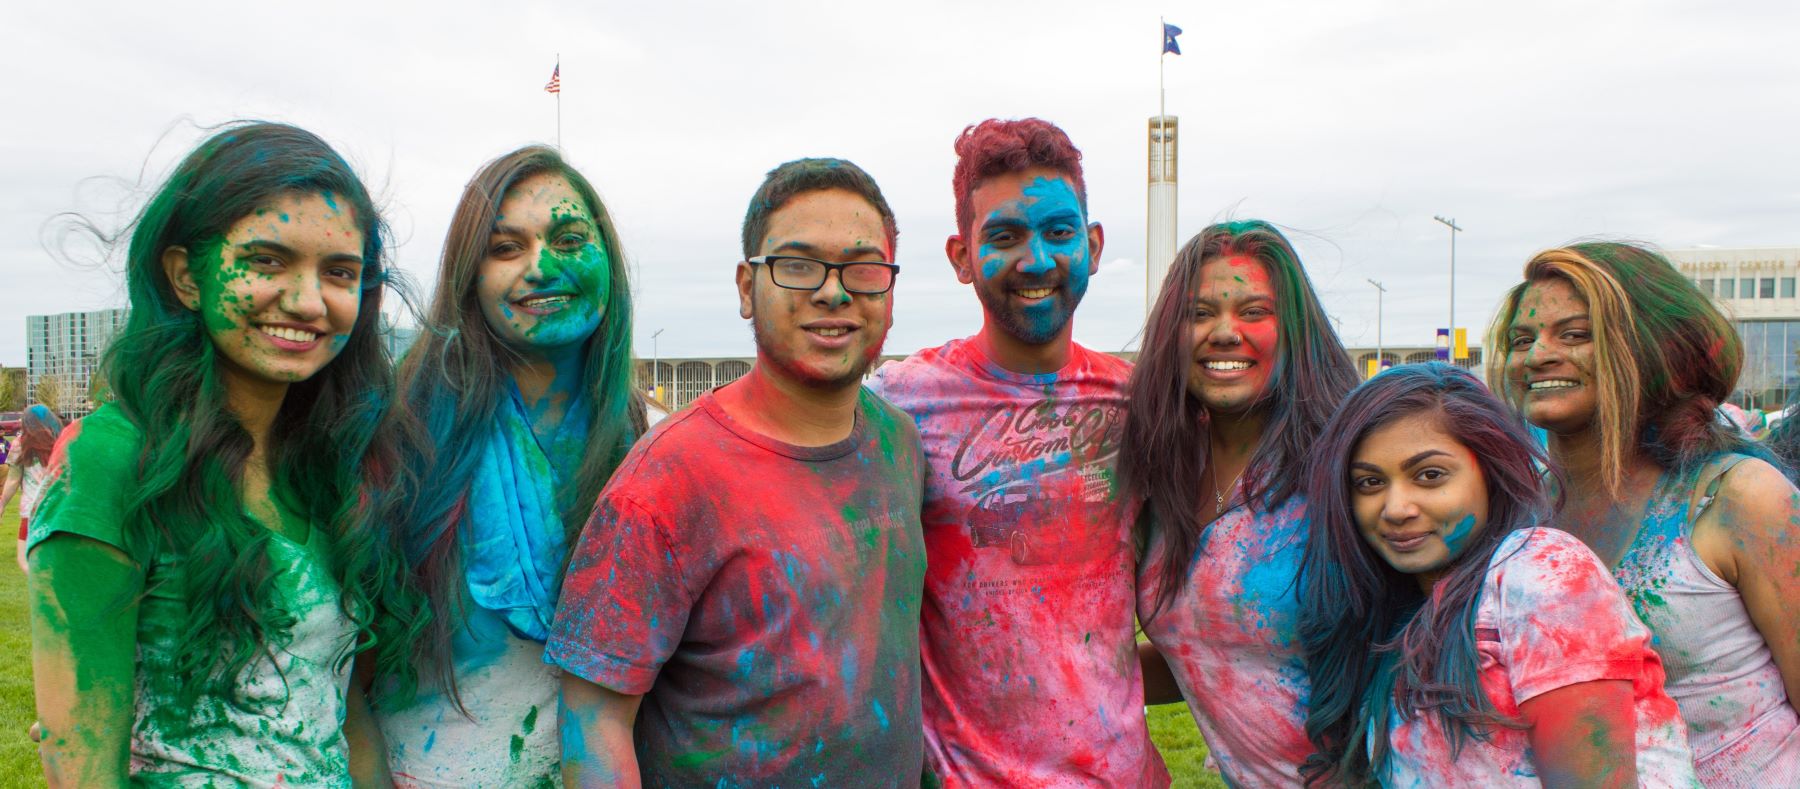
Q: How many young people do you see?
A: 7